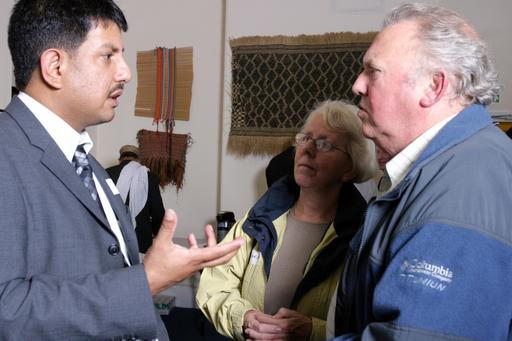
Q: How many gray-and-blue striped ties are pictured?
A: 1